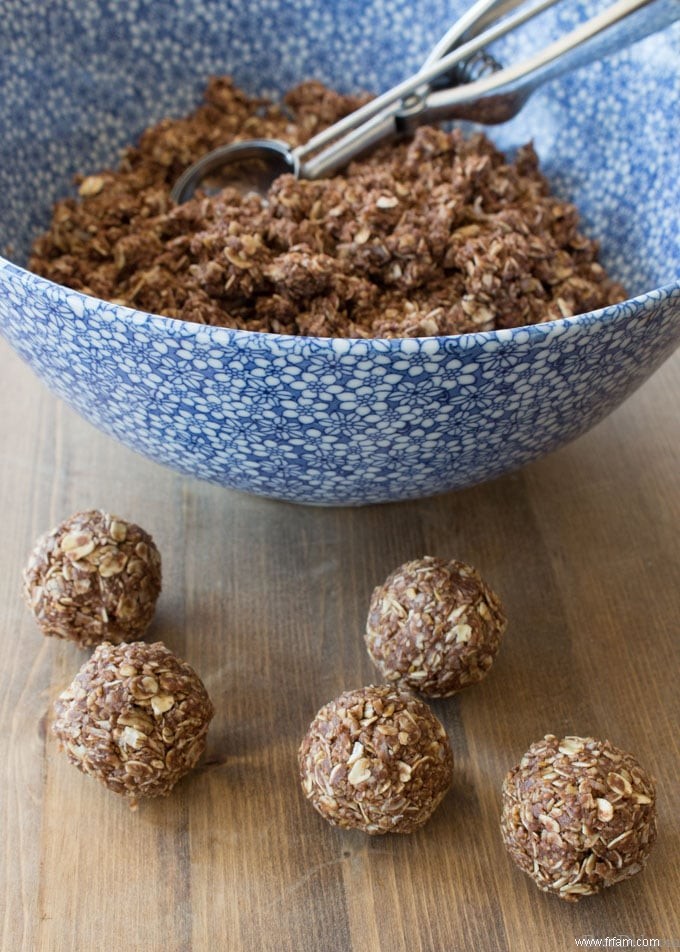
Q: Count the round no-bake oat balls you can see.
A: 5